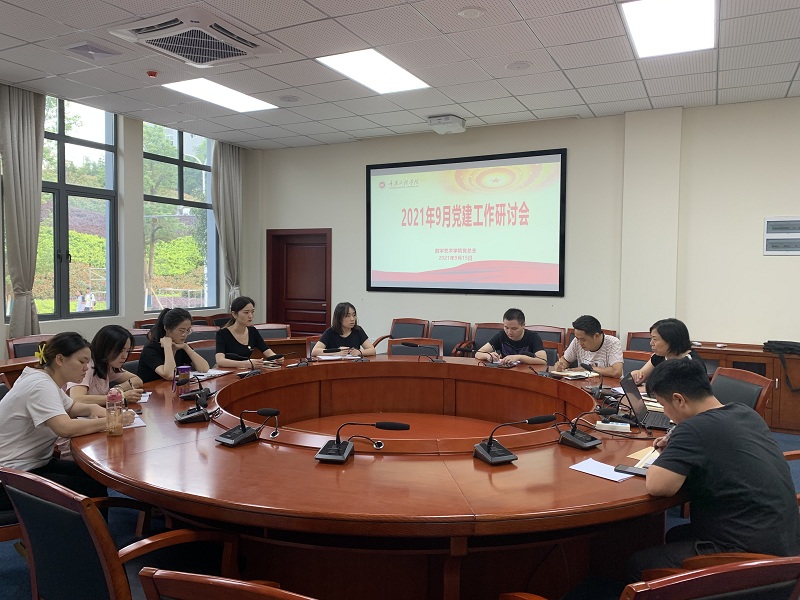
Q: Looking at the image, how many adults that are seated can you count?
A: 9